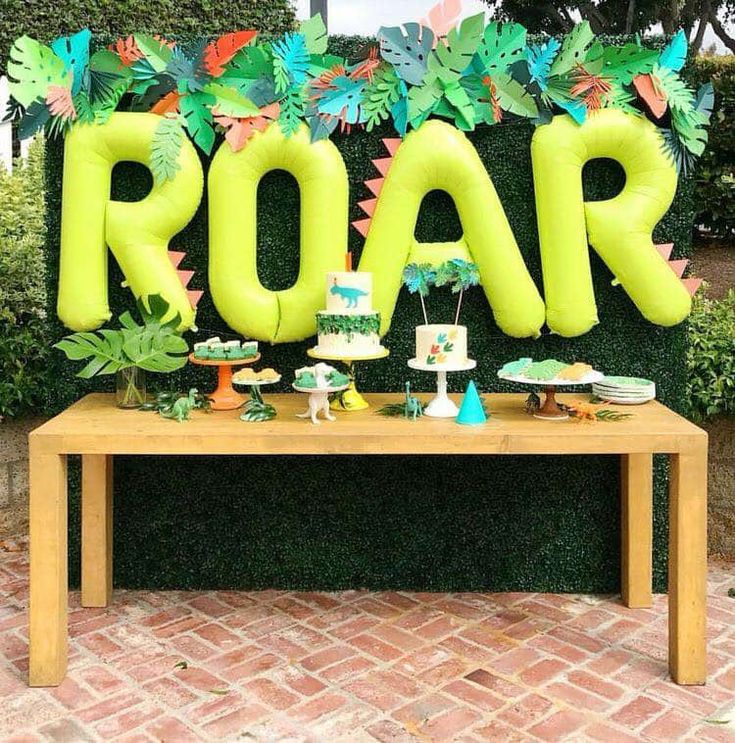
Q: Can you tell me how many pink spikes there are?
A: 11